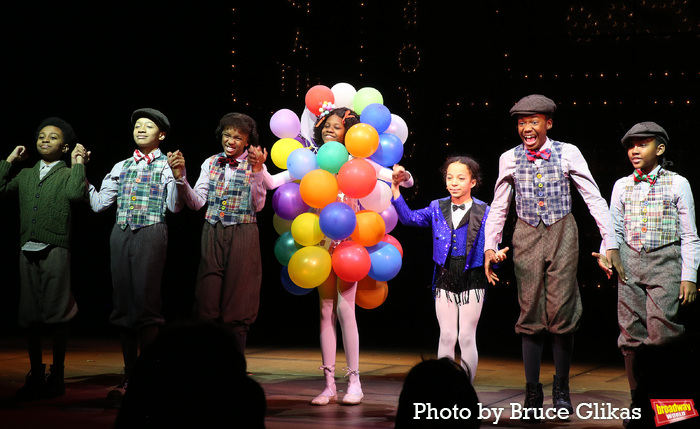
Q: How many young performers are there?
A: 7